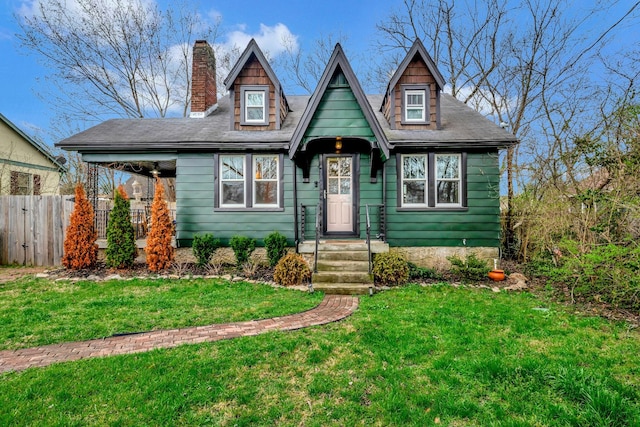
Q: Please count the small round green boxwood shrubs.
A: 3